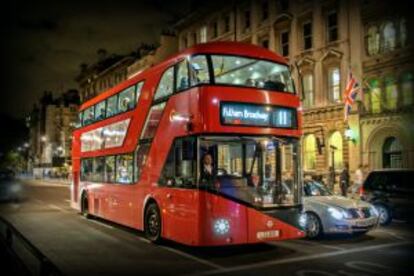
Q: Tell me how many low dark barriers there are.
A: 1